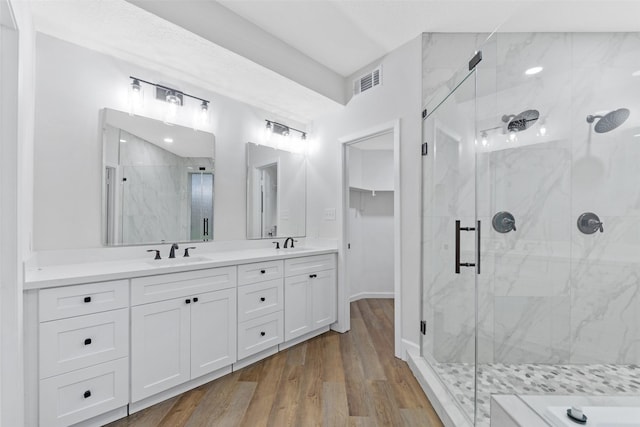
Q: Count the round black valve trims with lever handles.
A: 2